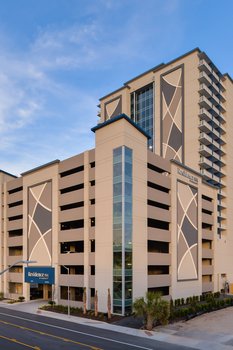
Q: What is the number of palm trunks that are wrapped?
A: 3